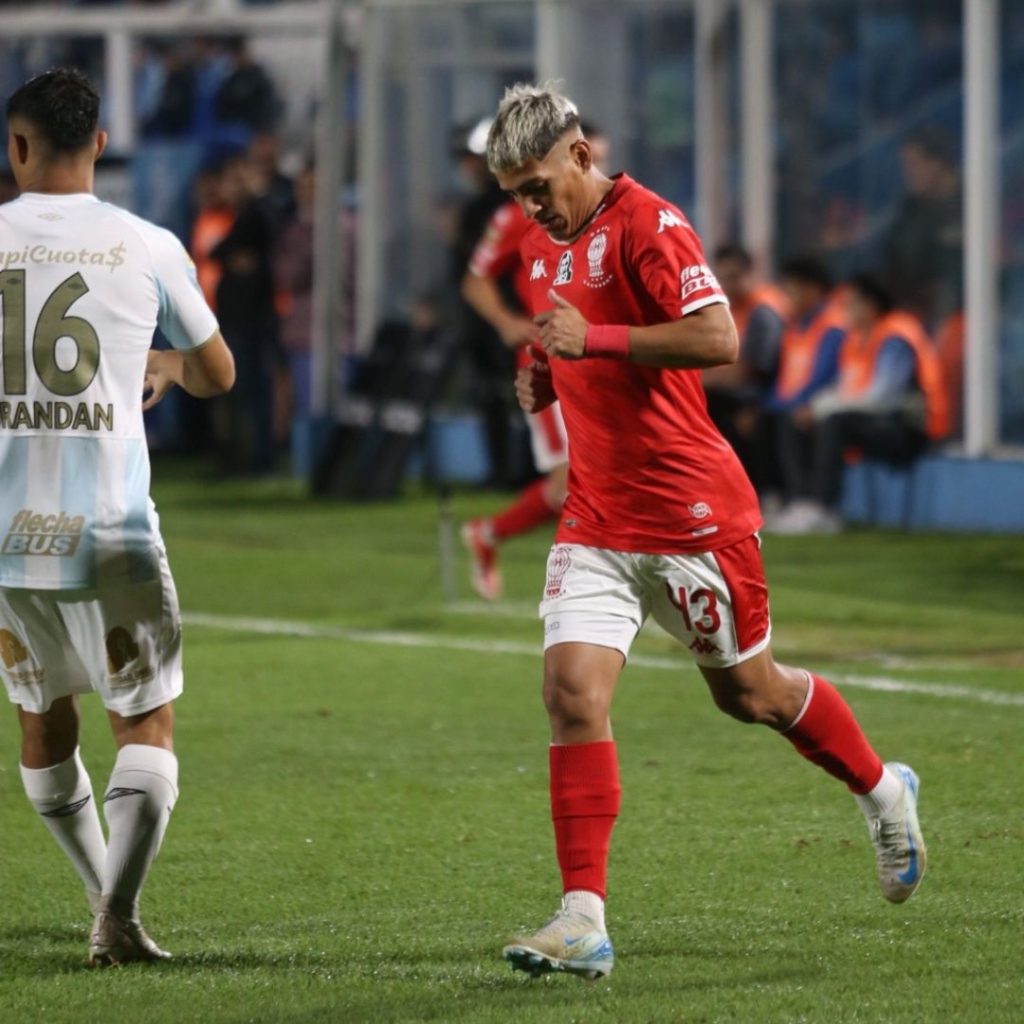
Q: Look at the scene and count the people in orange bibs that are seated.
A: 3